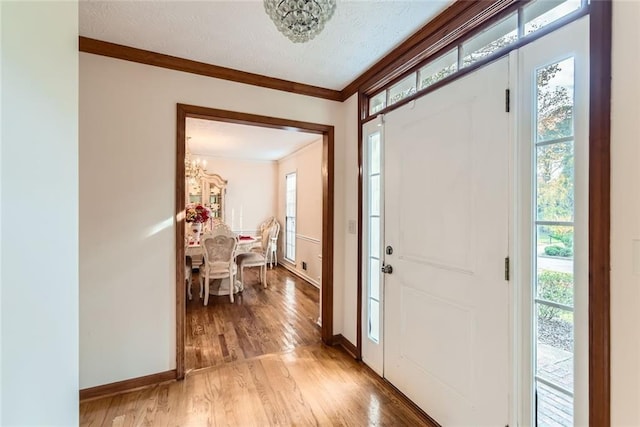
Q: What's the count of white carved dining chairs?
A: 4